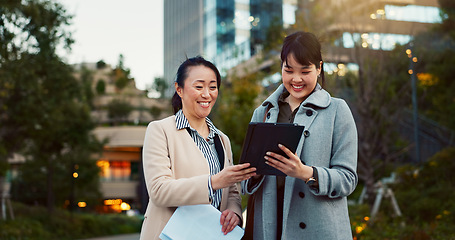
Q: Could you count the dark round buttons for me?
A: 6